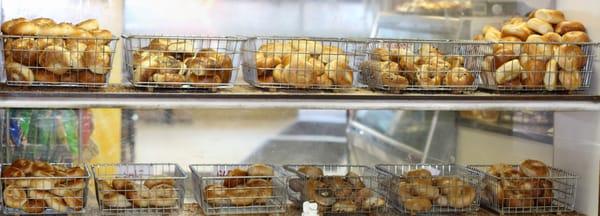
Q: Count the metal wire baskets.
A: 11